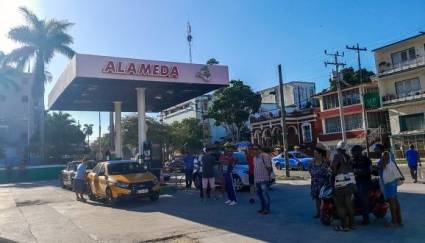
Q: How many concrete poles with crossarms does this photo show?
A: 2